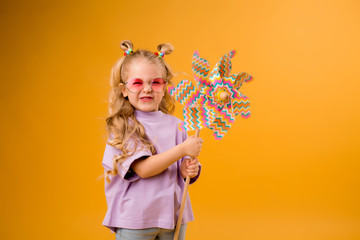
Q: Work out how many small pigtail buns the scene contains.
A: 2